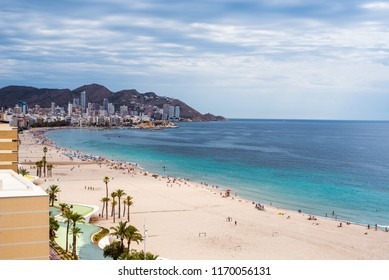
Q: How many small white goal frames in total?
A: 4